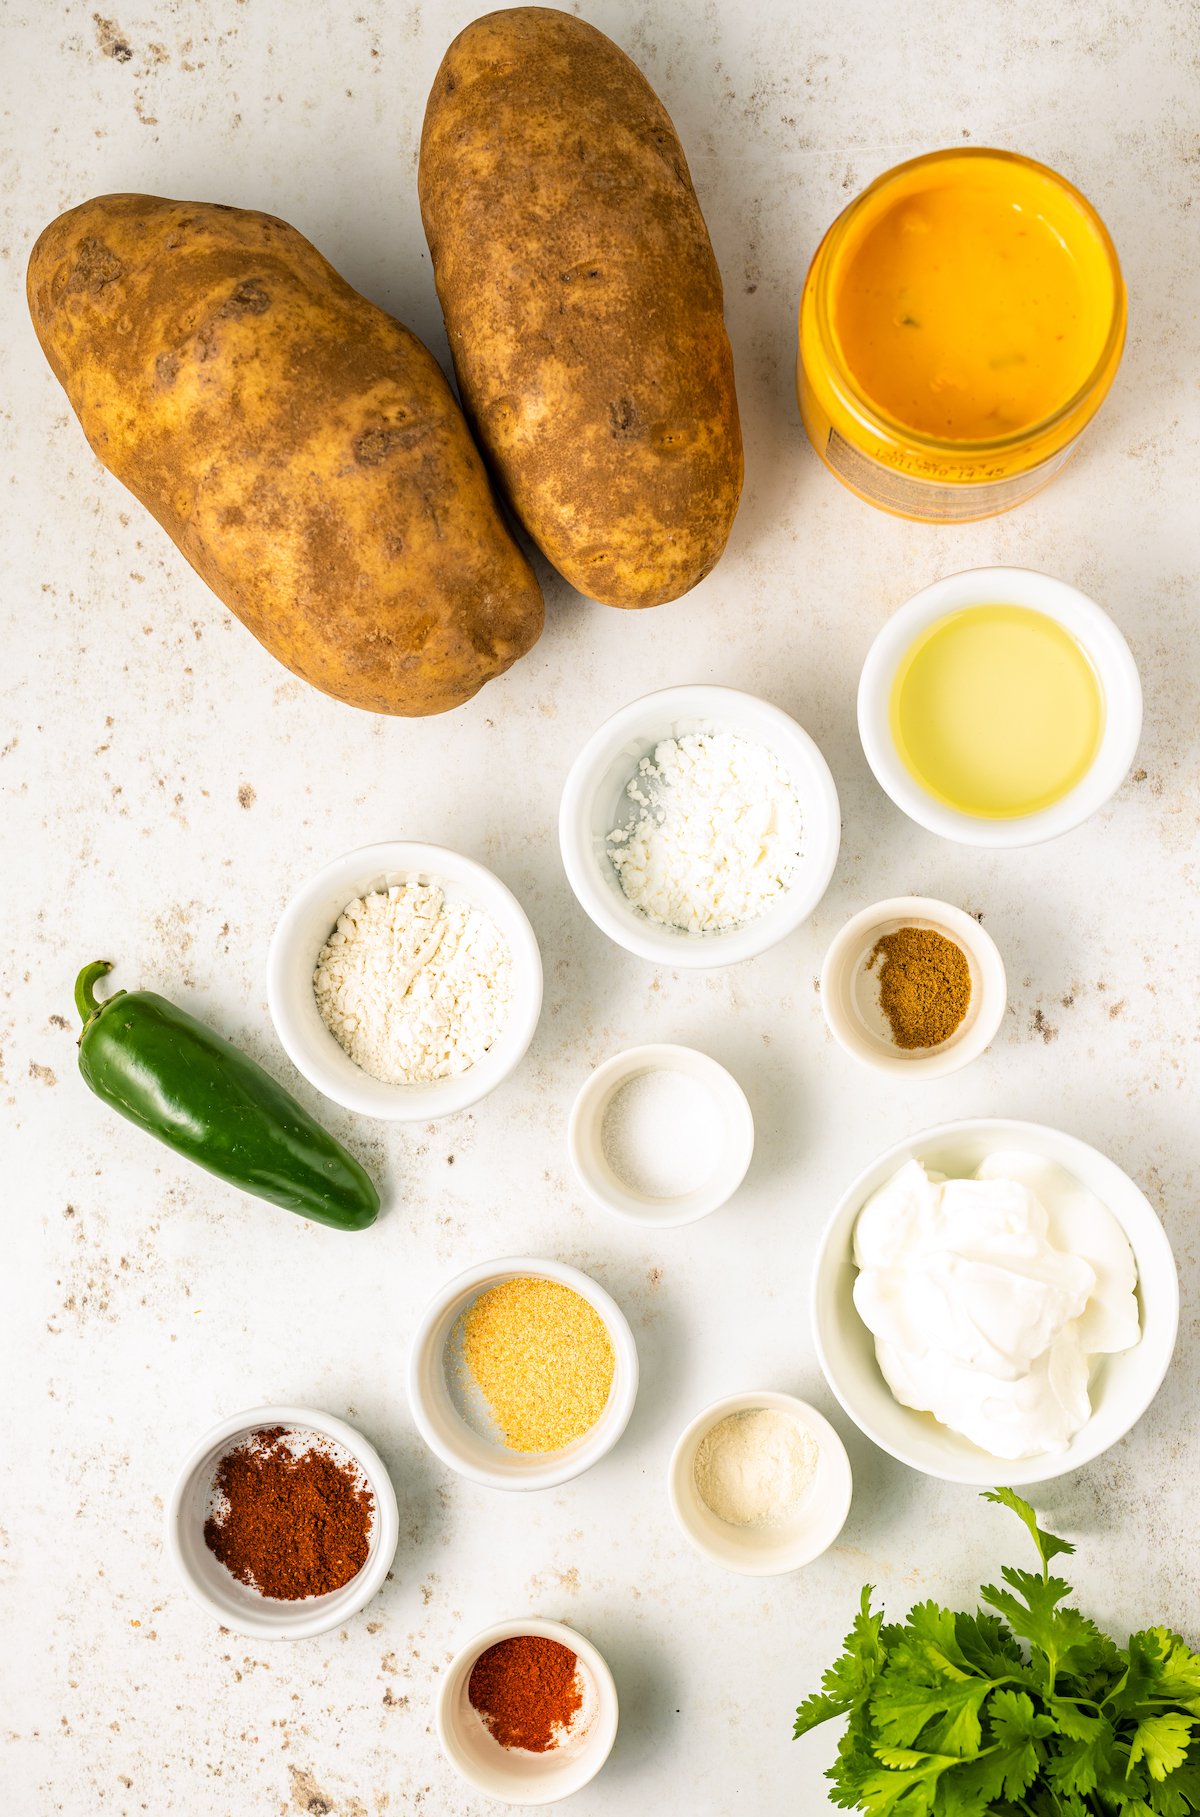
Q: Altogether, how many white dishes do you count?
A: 10